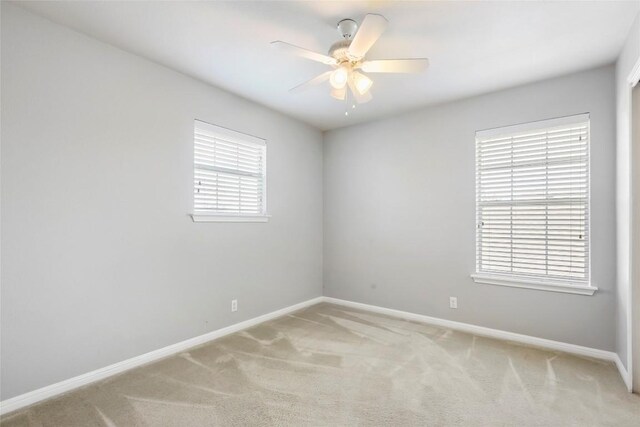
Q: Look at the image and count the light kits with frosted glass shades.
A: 1